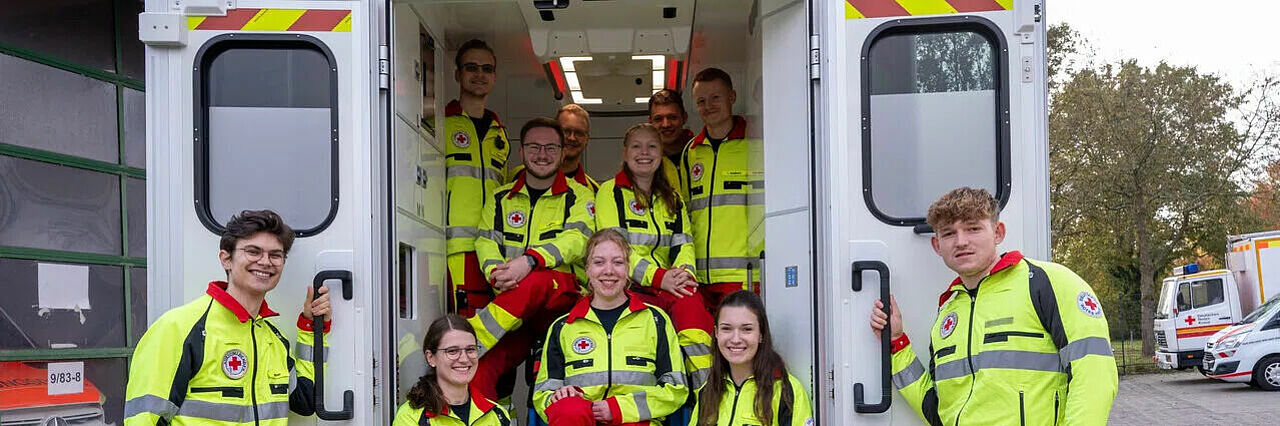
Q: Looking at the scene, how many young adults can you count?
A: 11